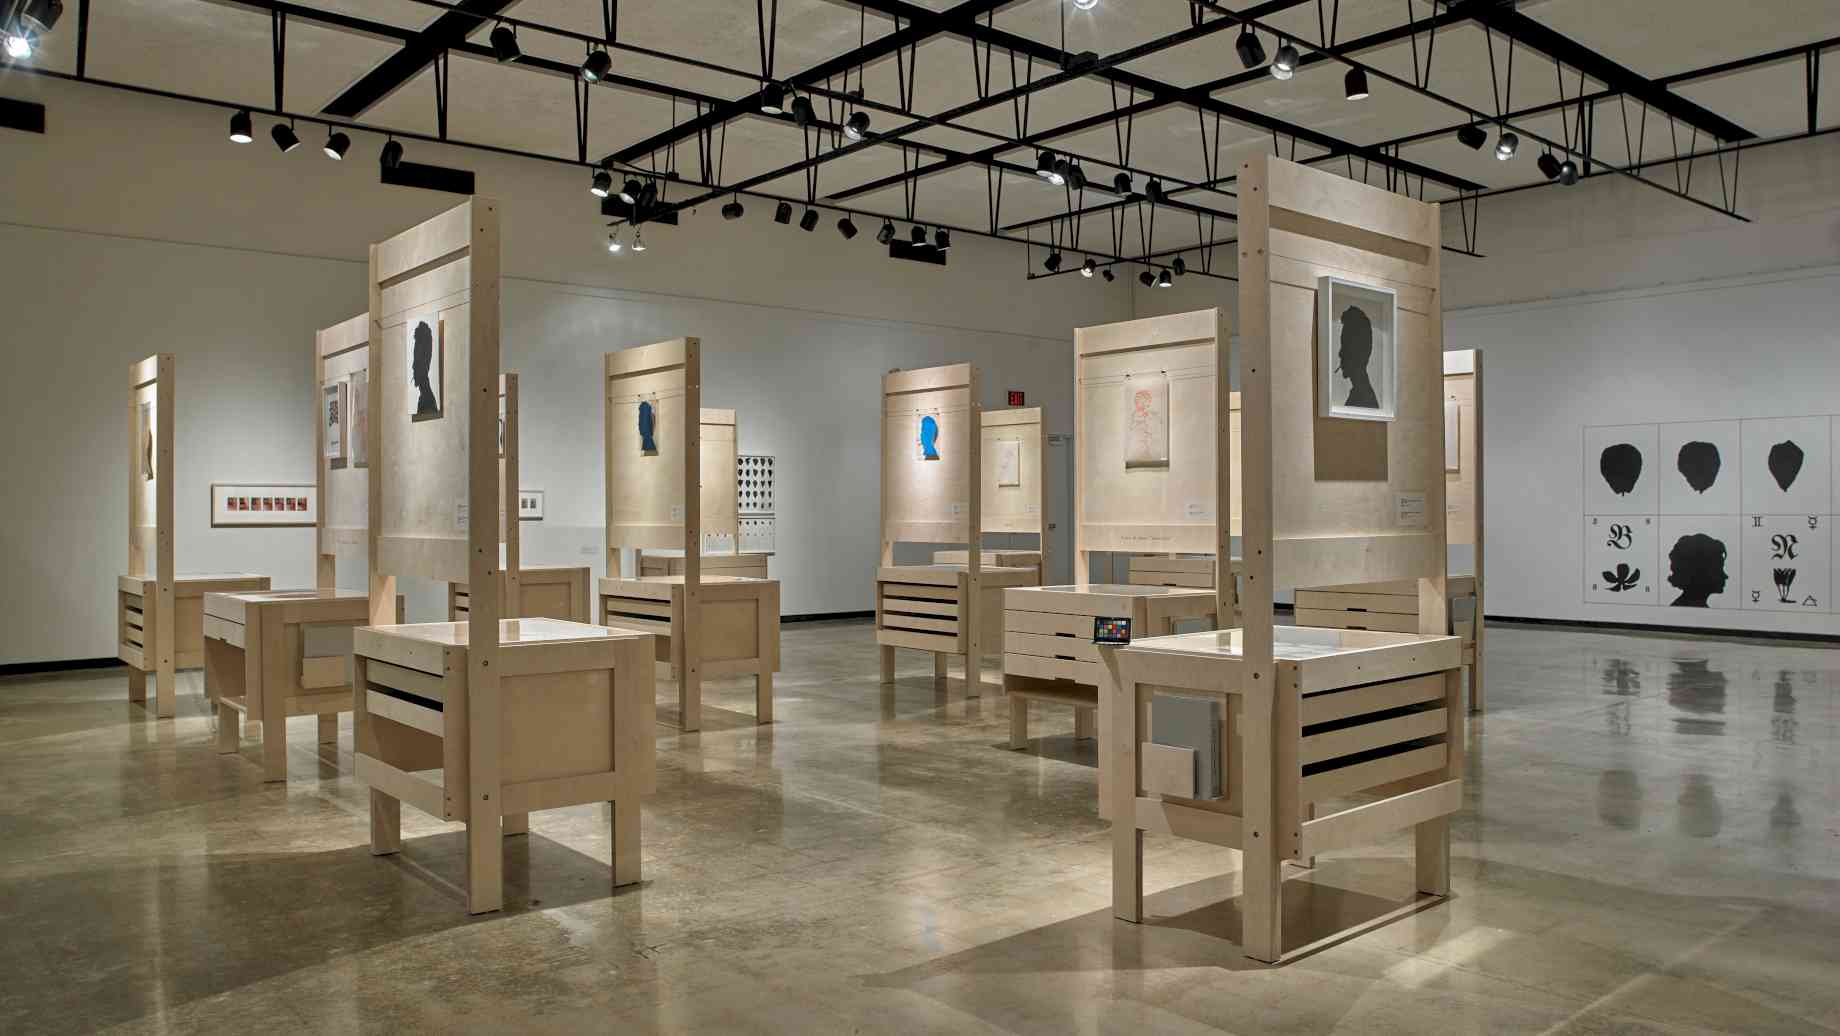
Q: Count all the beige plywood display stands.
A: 12